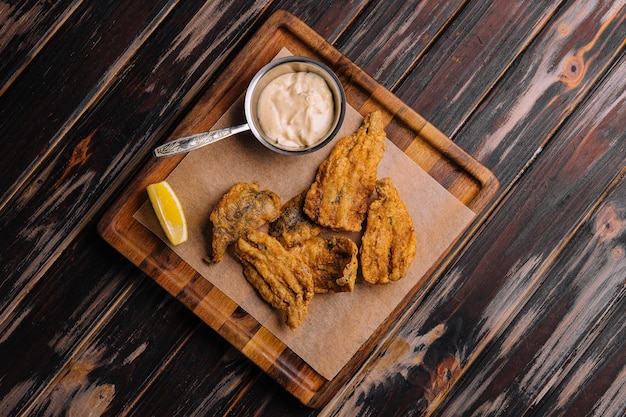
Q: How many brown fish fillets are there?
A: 6